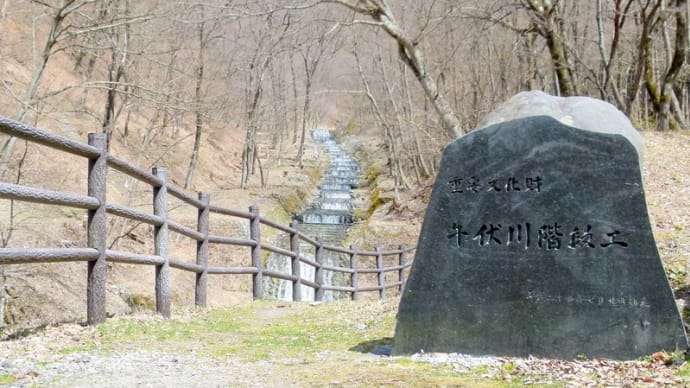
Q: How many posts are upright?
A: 9